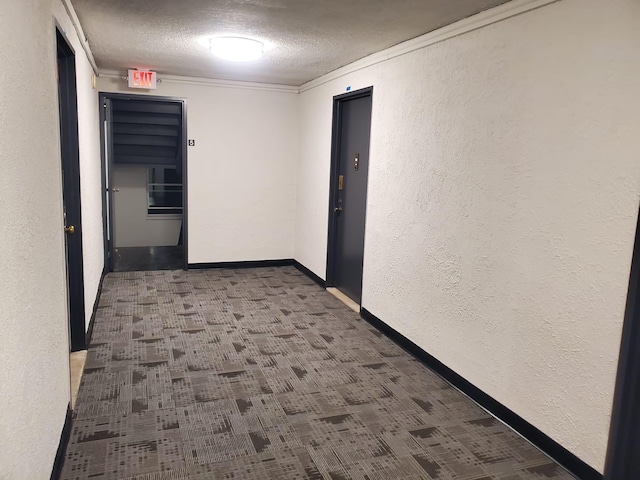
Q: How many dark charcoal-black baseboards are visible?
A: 5